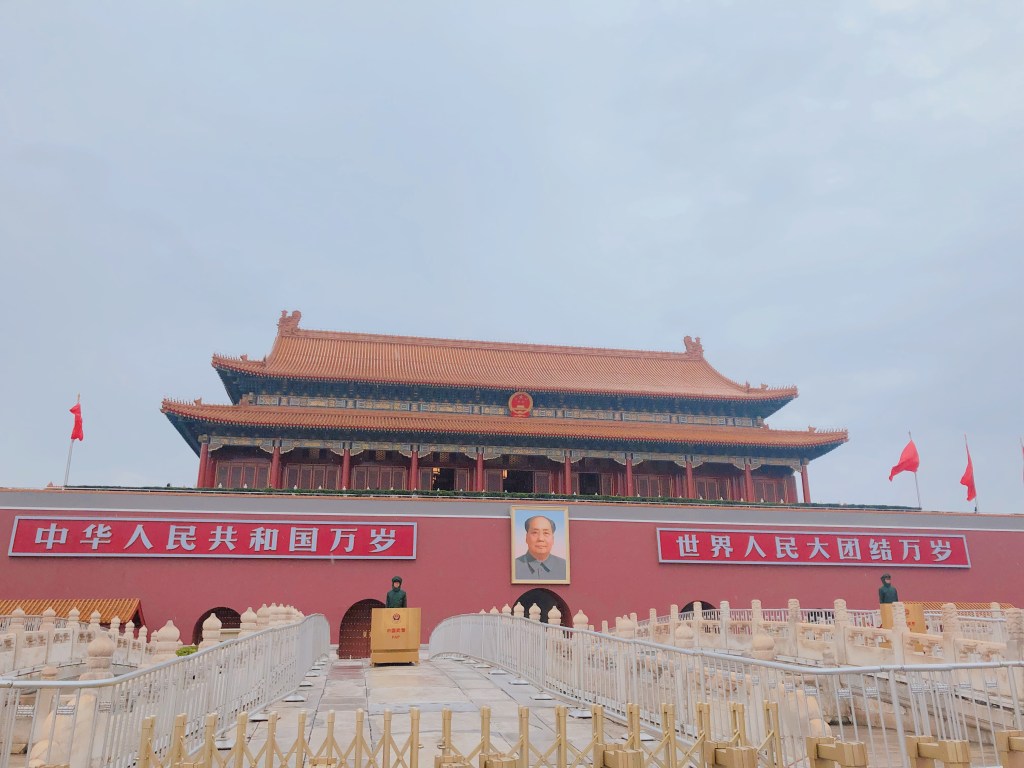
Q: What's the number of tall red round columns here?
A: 10